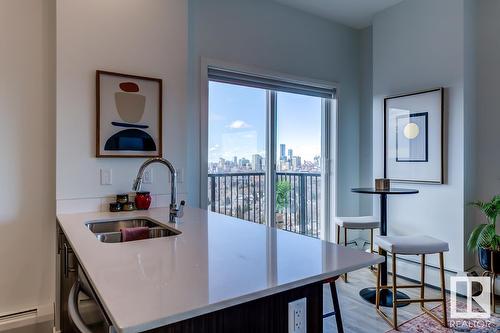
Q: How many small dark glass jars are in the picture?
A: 3